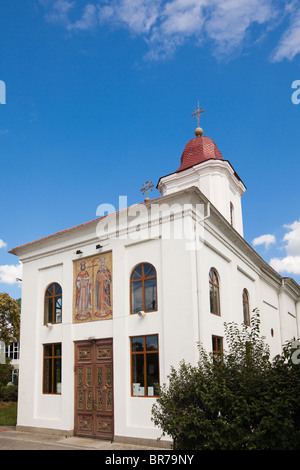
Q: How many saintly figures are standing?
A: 2